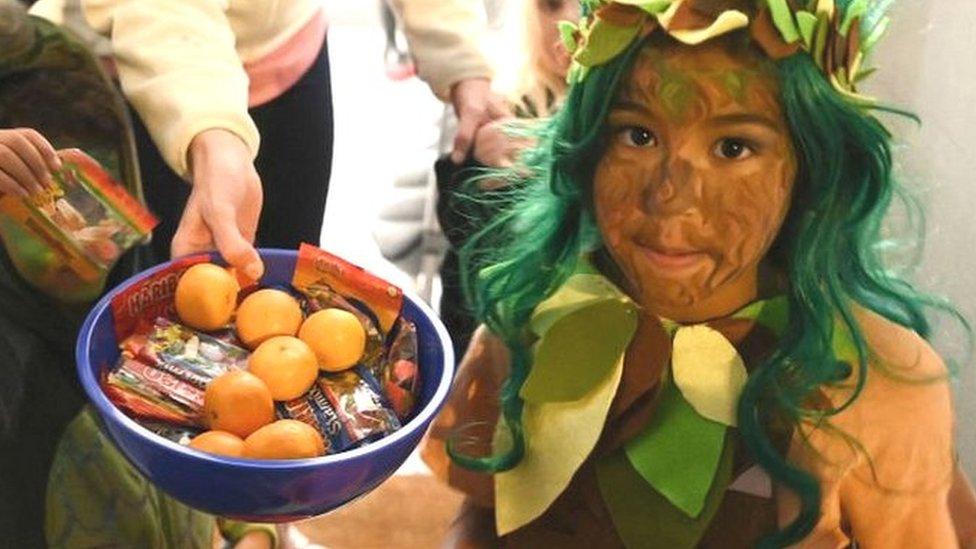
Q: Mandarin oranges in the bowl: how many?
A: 7